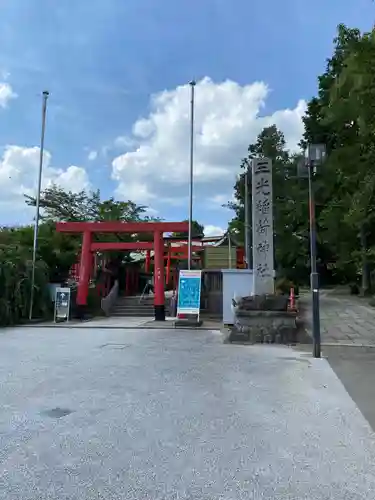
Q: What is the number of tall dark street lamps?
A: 1